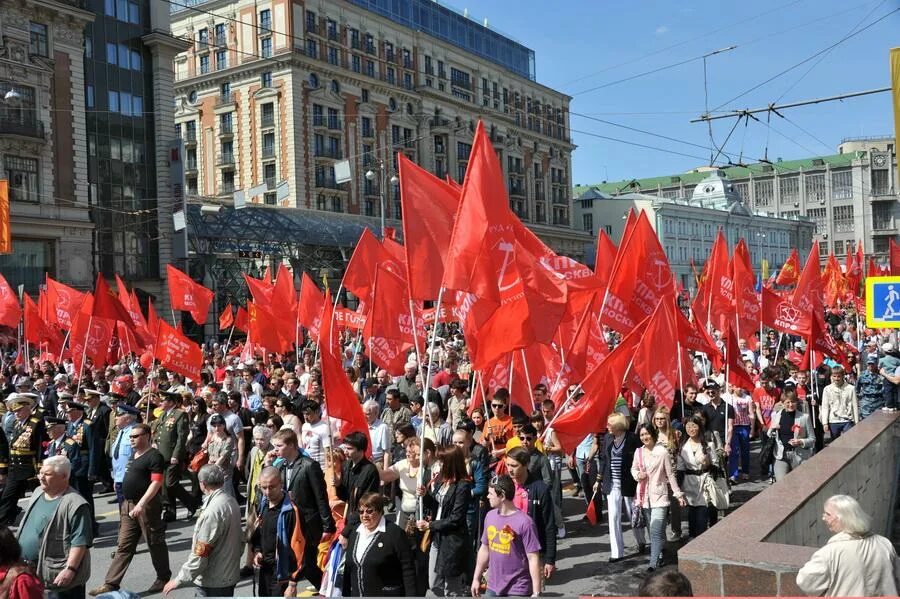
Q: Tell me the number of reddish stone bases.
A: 1